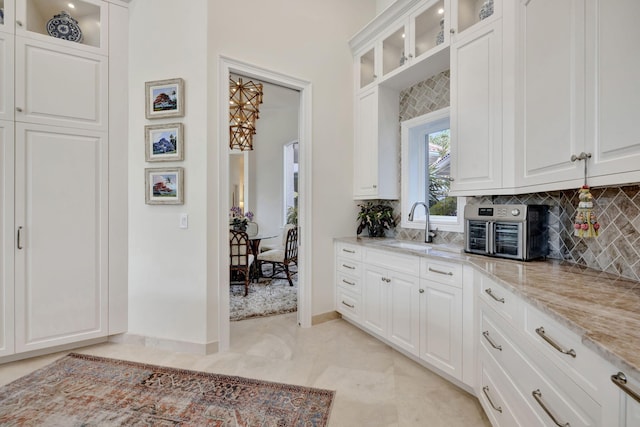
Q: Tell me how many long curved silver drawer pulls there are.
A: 11